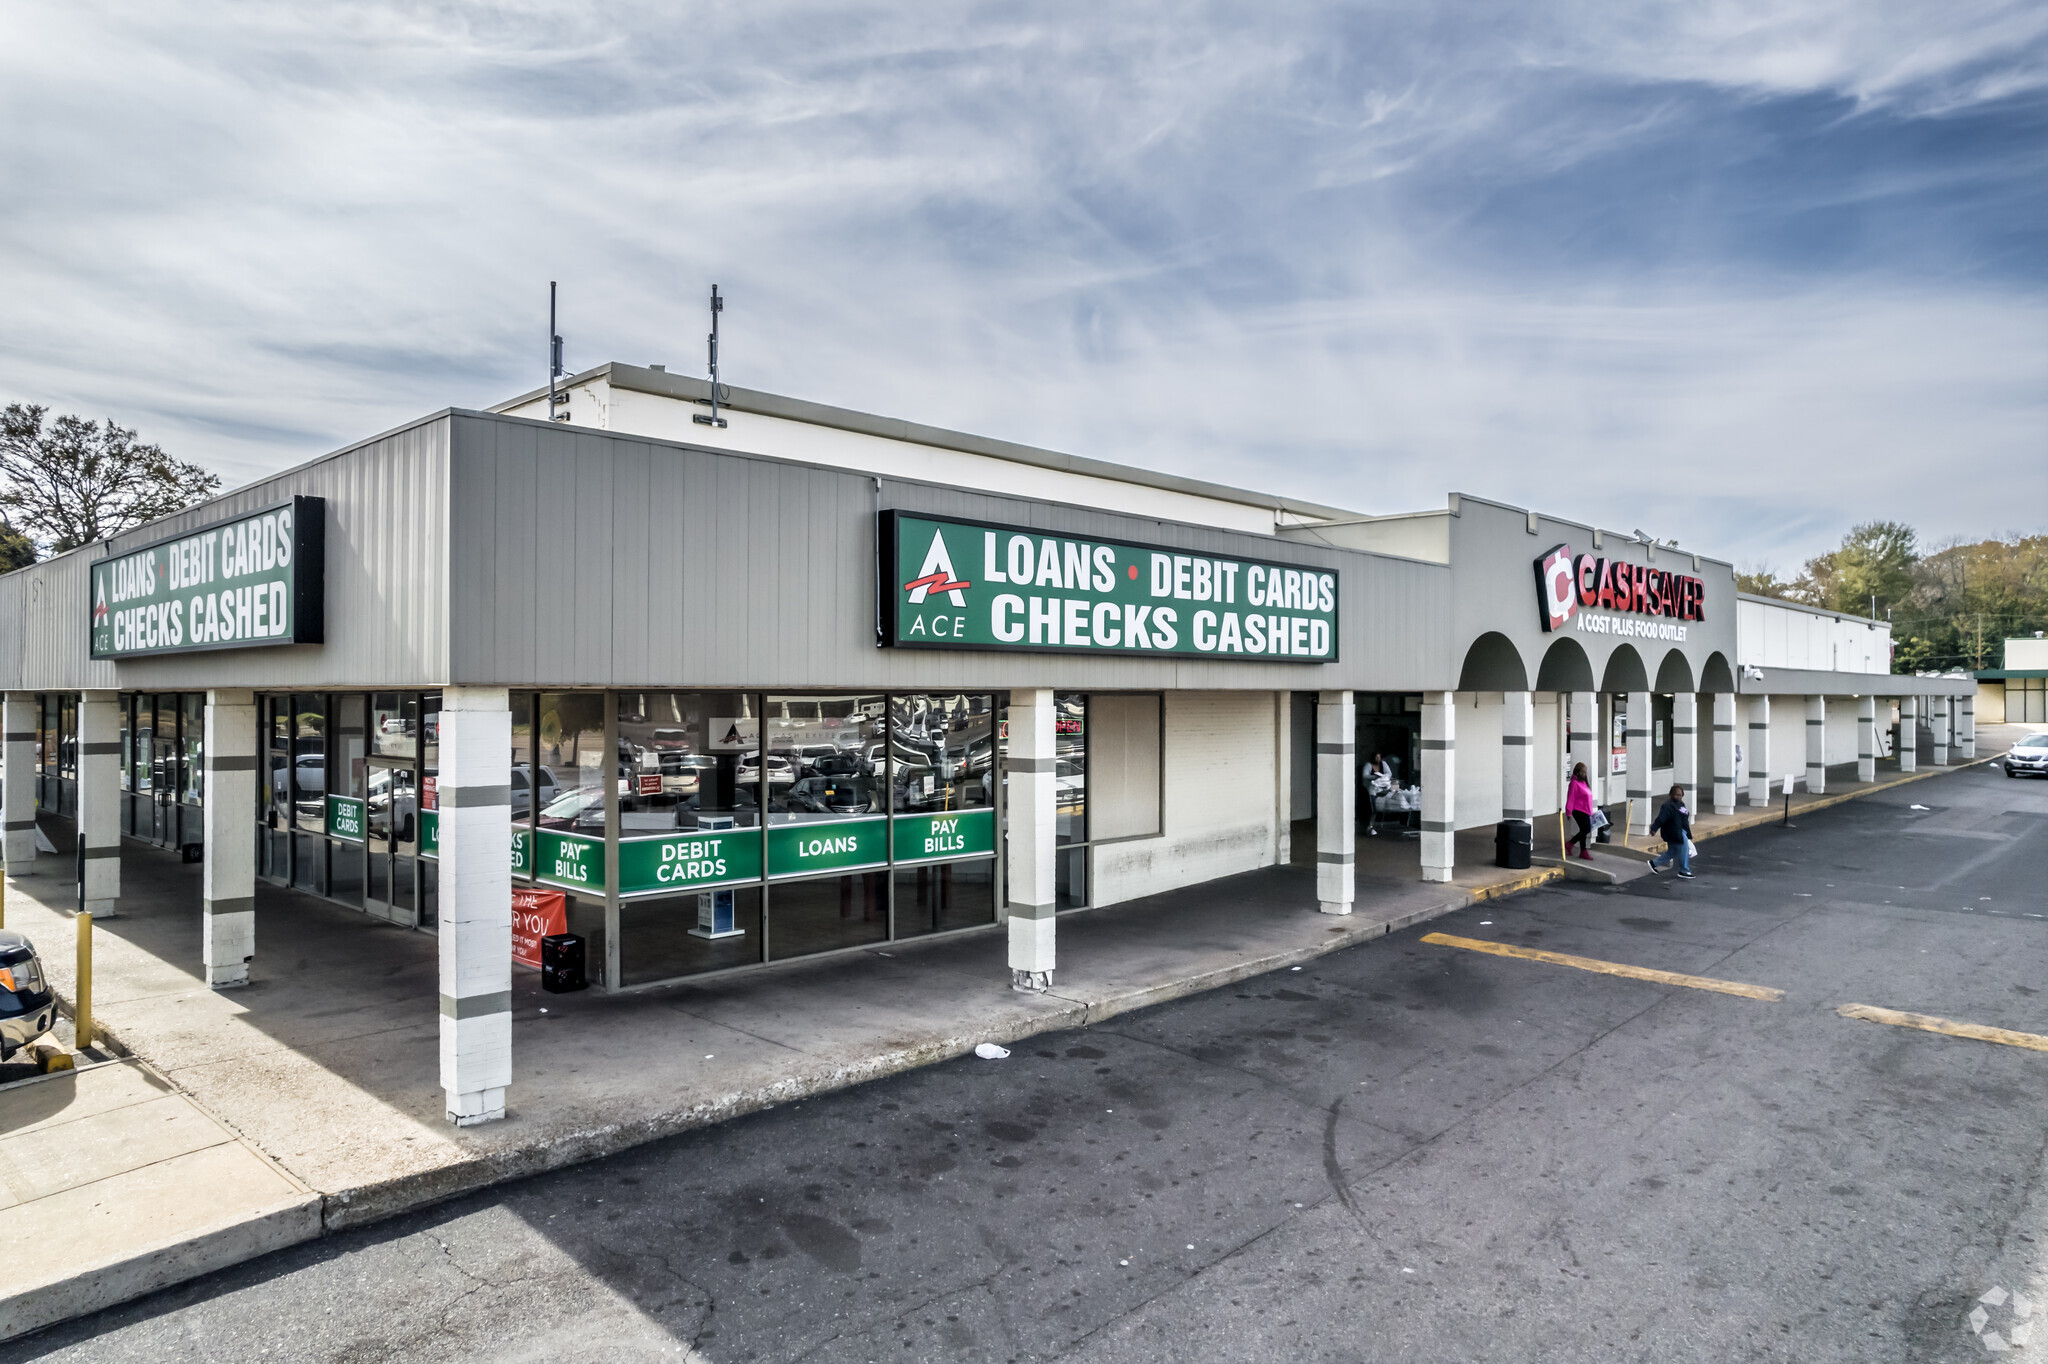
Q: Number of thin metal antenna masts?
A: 2